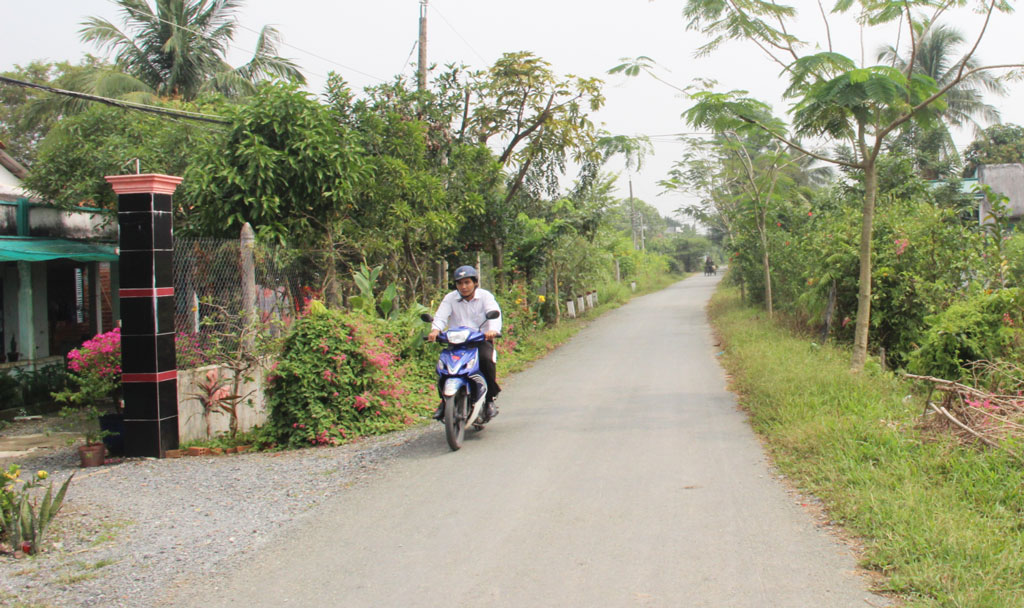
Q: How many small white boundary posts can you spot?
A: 5